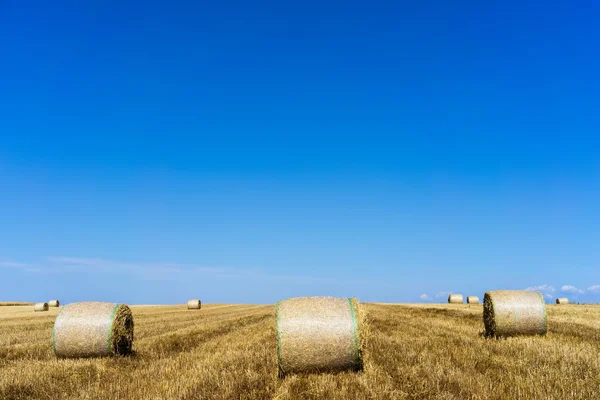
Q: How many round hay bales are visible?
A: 9